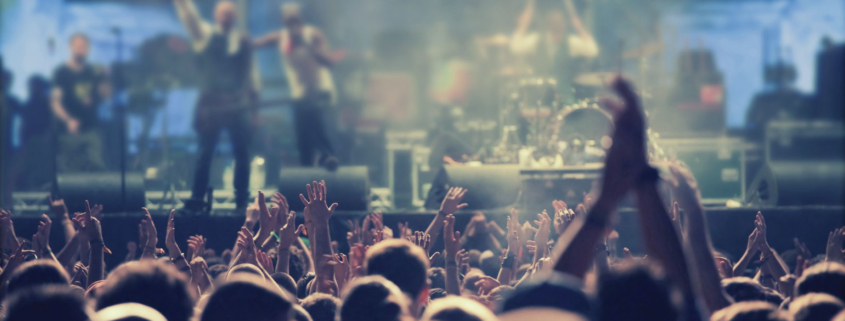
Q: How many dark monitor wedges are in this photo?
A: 4